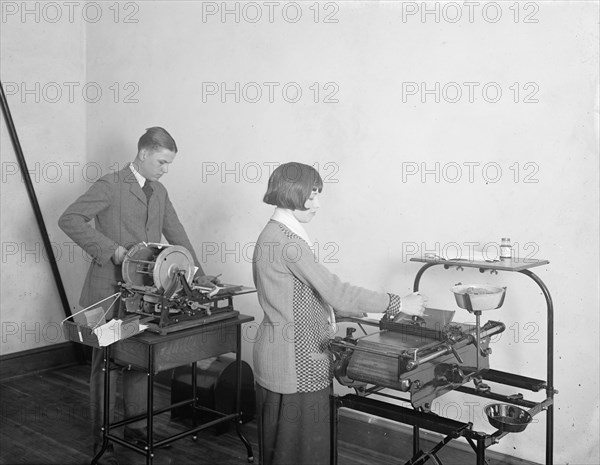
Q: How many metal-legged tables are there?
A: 2